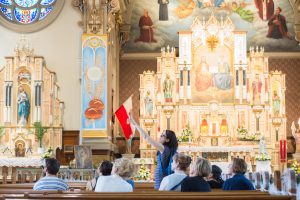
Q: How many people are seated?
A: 7